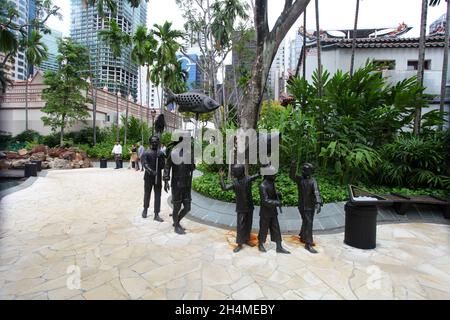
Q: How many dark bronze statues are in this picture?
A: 5